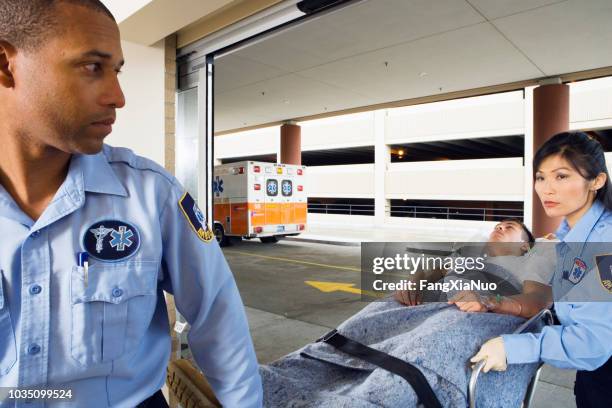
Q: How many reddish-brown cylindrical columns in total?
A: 2